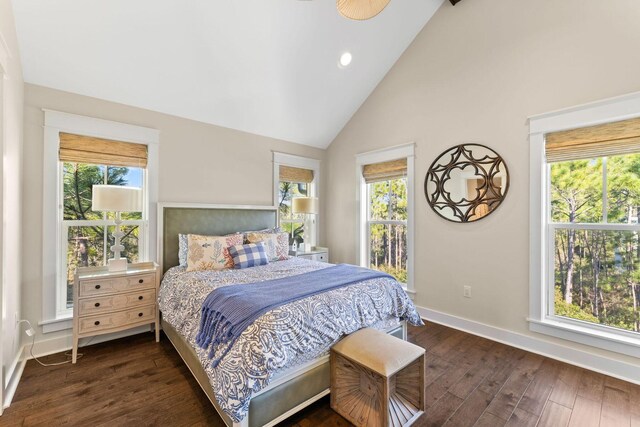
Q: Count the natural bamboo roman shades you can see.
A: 4